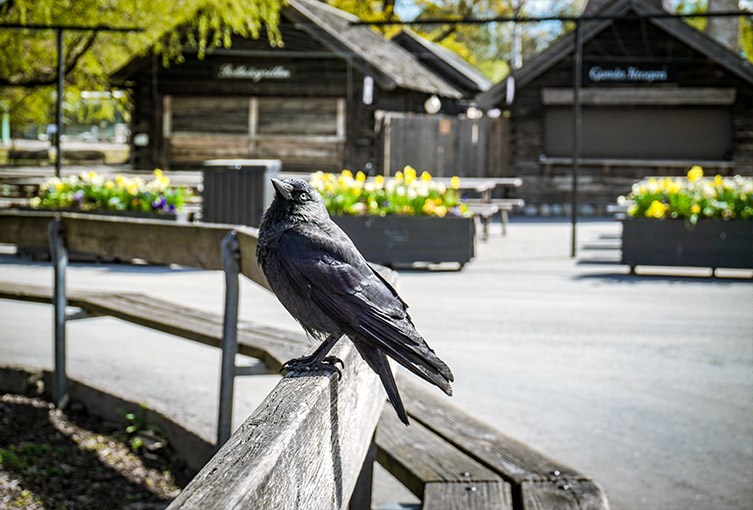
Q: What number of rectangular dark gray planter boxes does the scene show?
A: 3